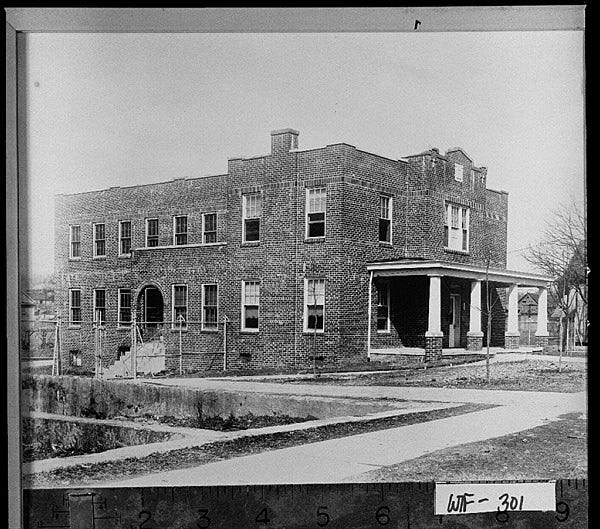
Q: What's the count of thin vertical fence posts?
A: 5